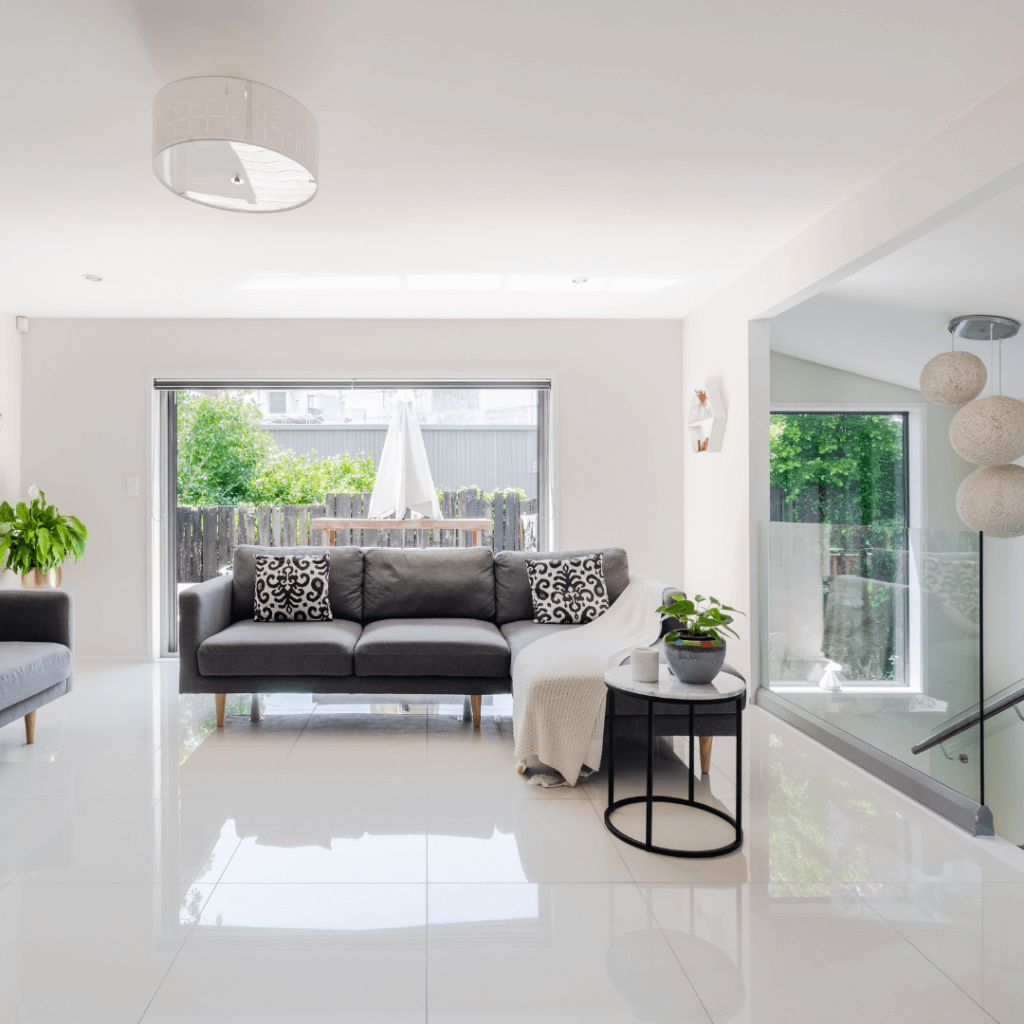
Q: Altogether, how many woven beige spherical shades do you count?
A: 3